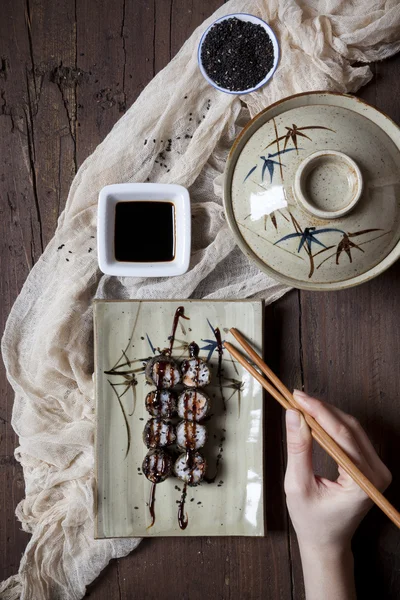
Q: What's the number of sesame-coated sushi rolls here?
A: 8